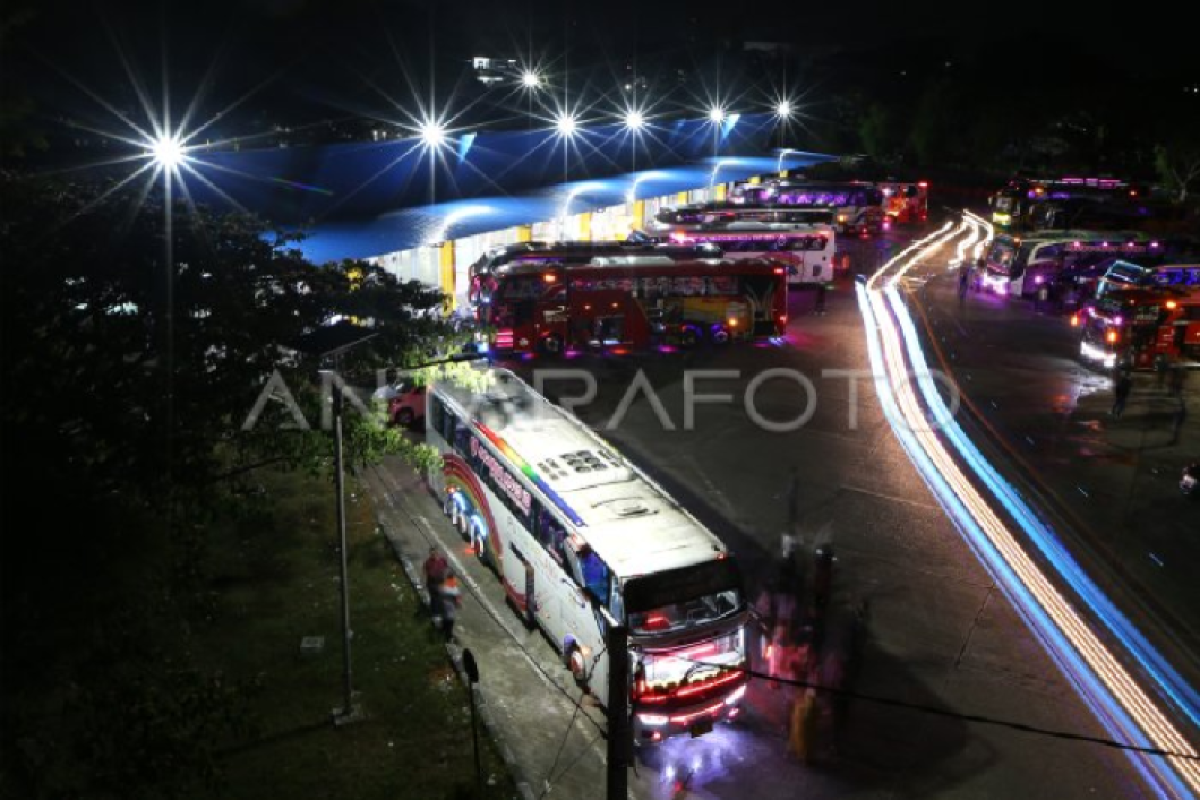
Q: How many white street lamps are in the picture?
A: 7